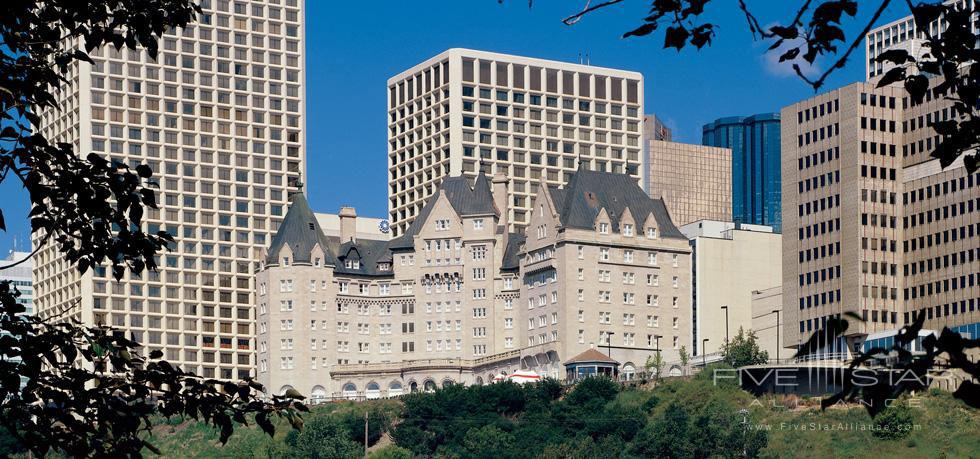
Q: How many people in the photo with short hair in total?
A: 0